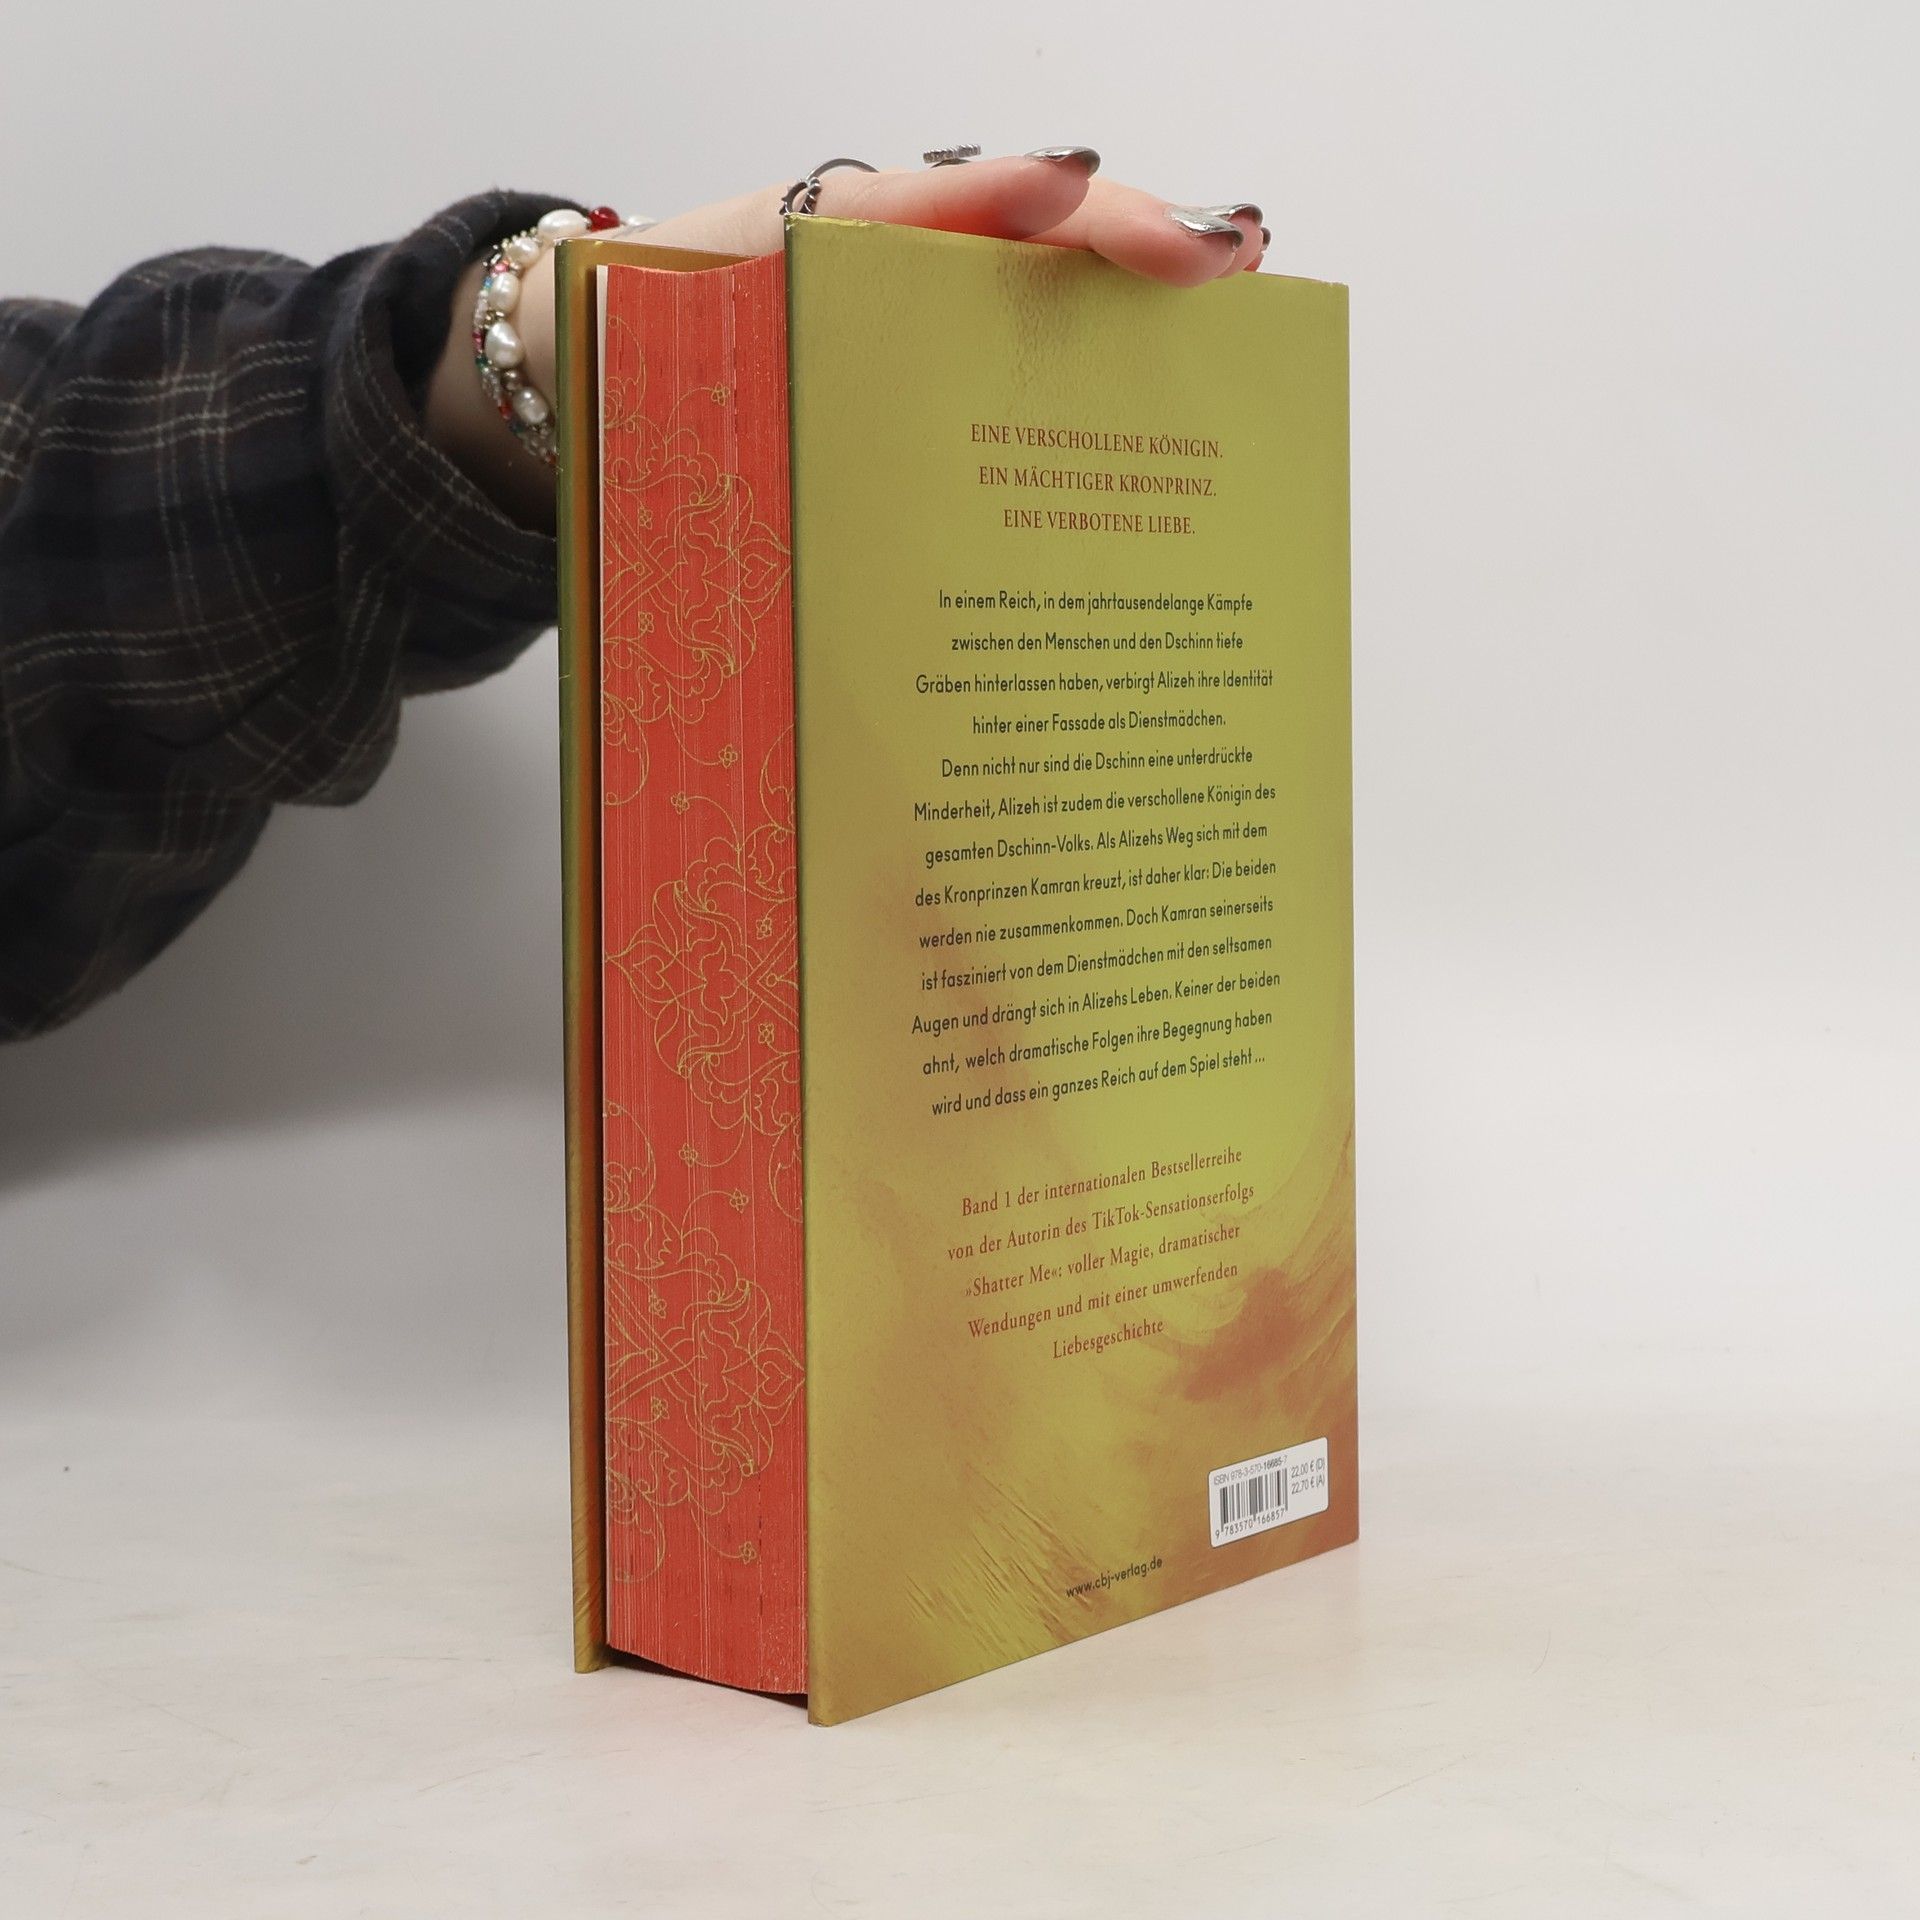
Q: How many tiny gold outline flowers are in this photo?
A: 12